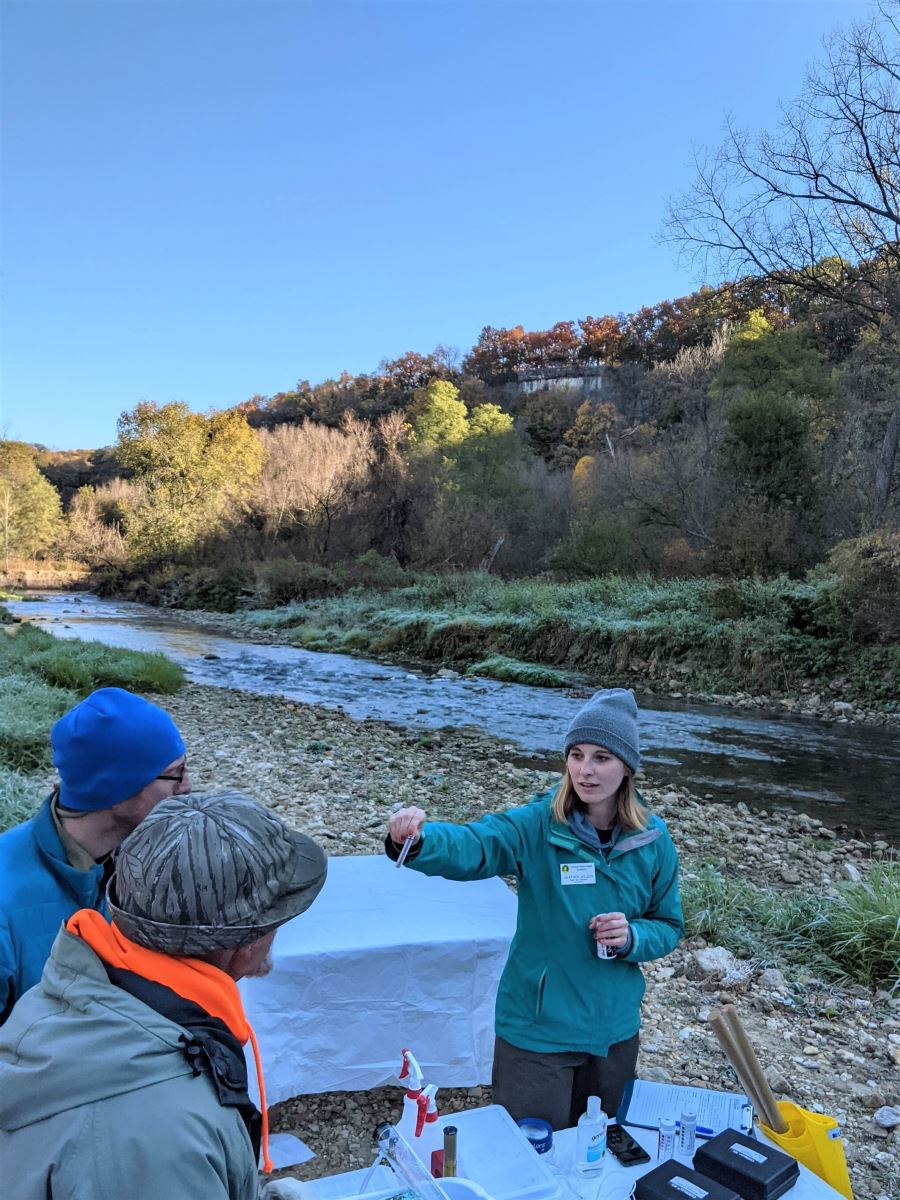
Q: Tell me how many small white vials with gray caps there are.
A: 2